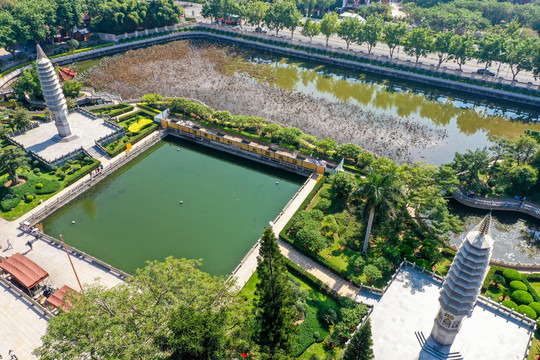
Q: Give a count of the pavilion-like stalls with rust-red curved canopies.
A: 2